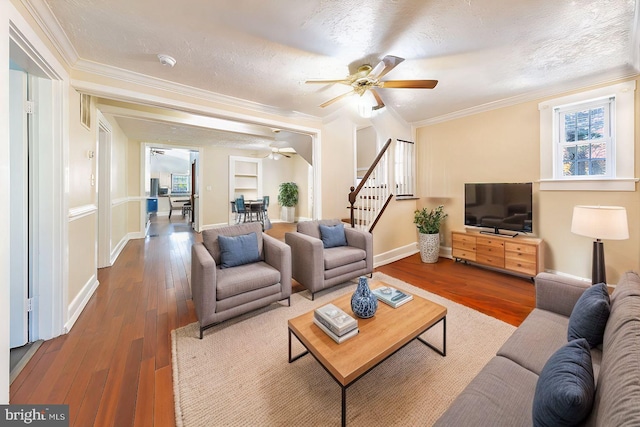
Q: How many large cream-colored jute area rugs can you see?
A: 1